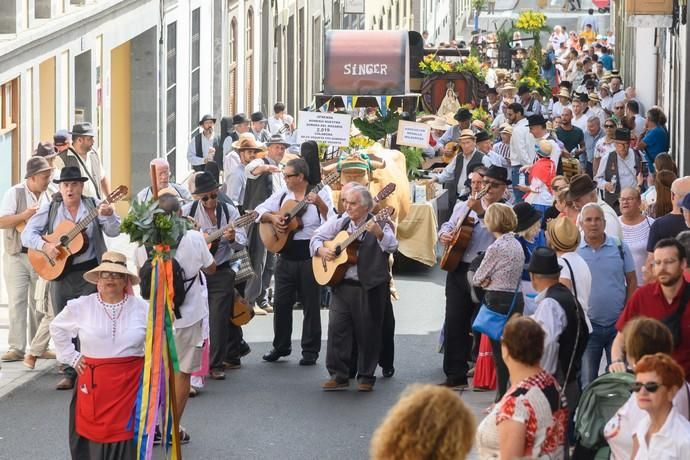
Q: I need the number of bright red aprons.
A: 1